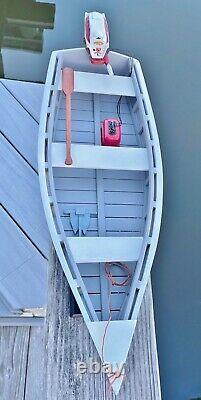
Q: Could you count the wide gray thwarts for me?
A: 3